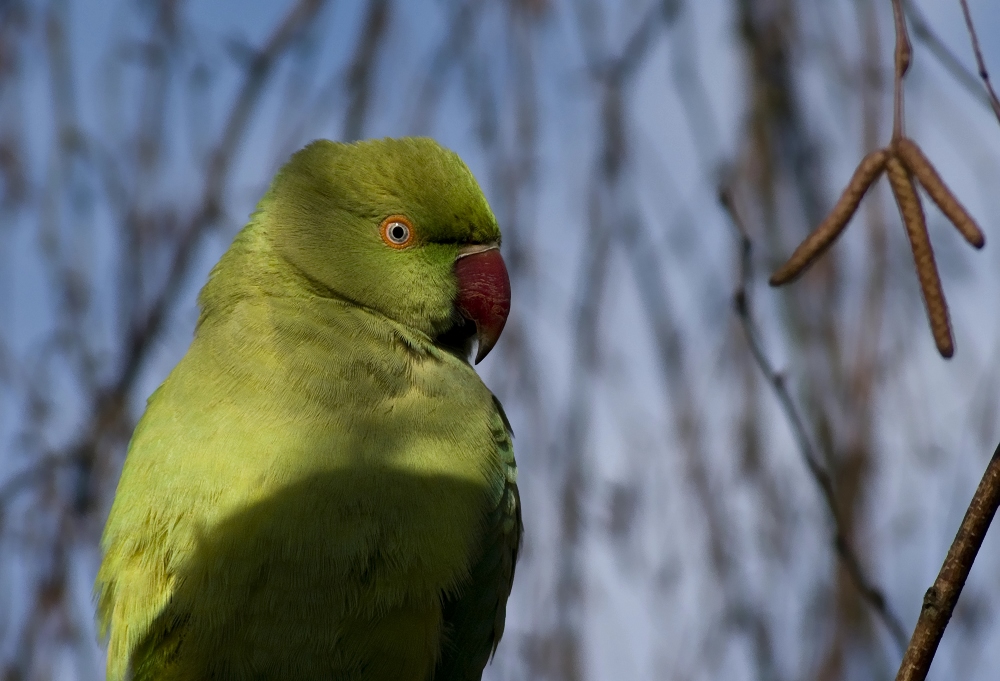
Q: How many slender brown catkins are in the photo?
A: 3